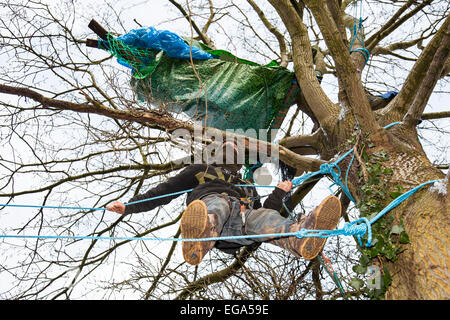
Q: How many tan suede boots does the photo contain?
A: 2